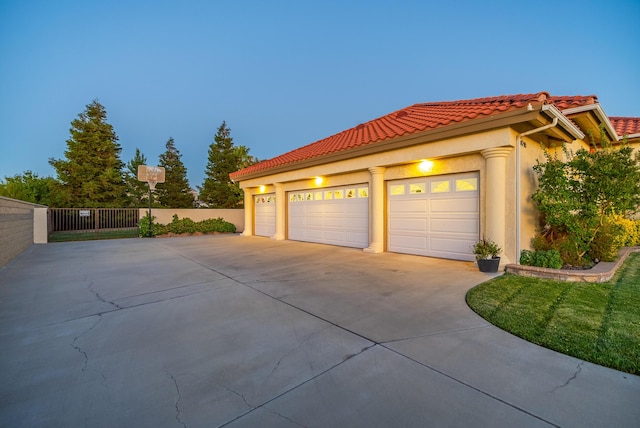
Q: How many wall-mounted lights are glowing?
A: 3